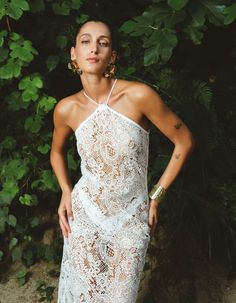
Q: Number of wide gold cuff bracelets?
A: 1